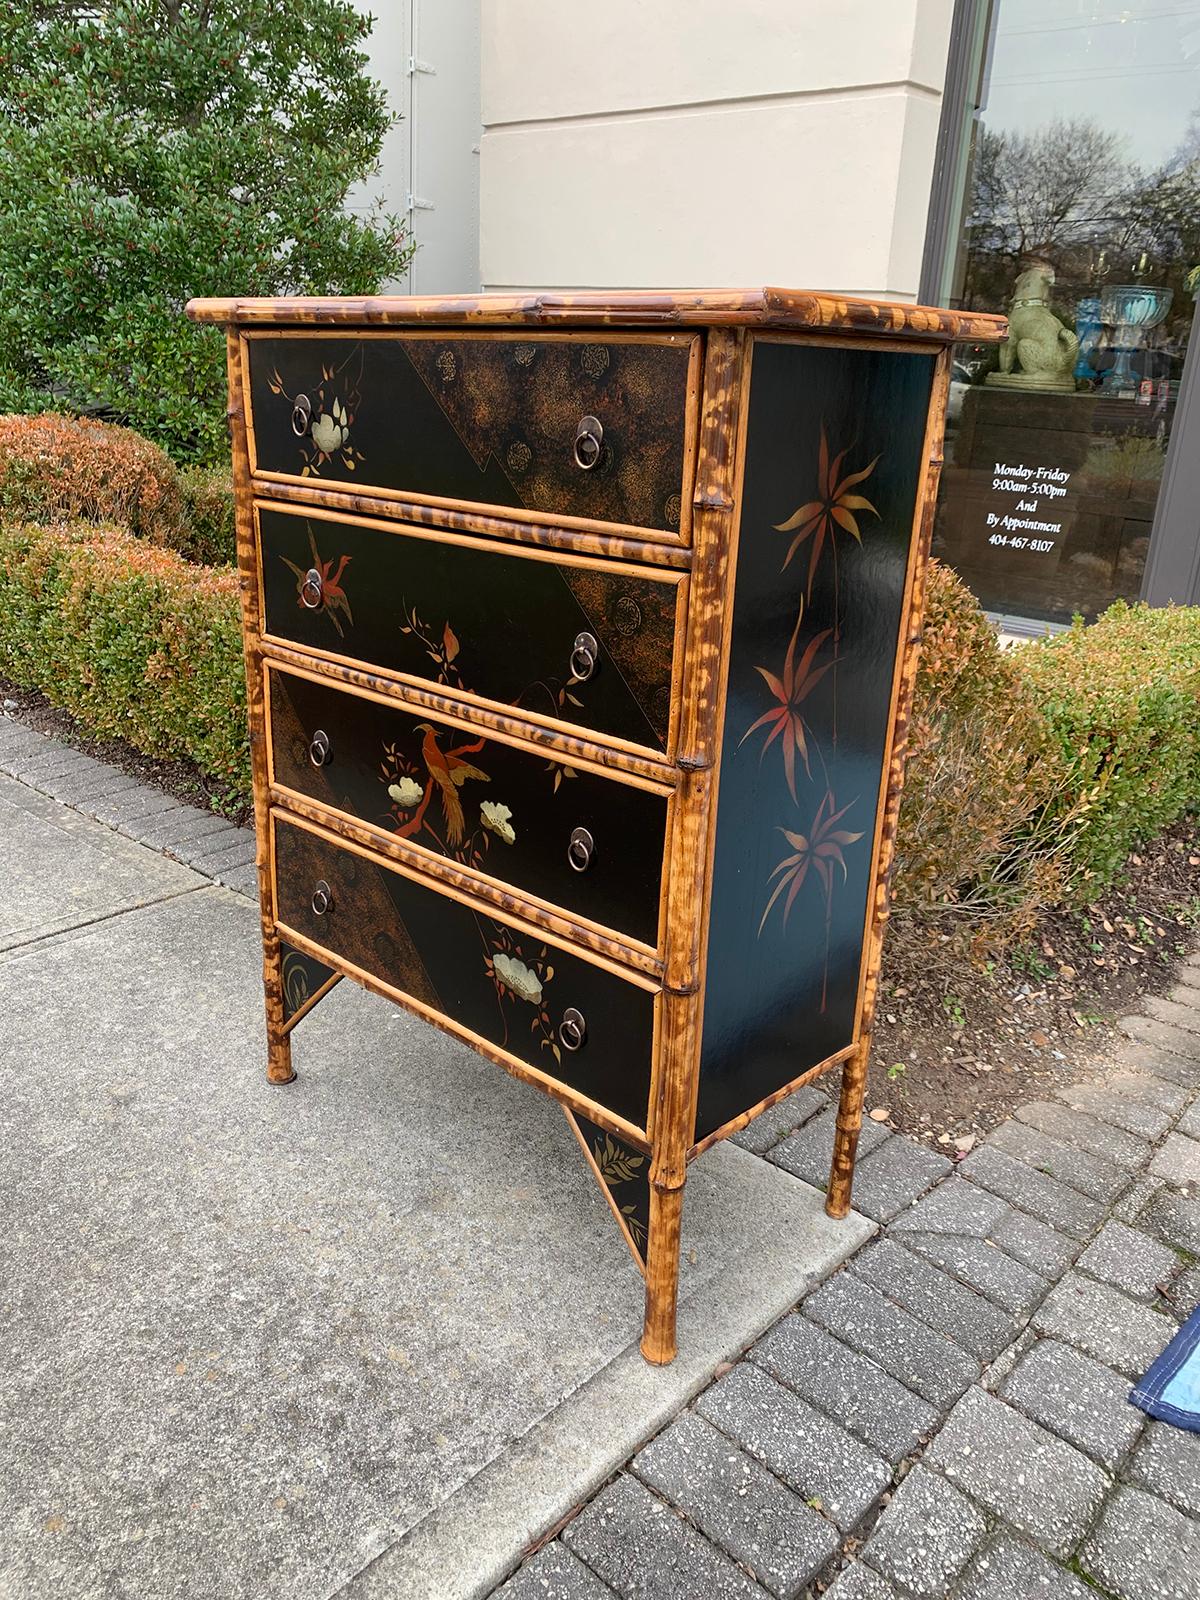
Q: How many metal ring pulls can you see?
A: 8